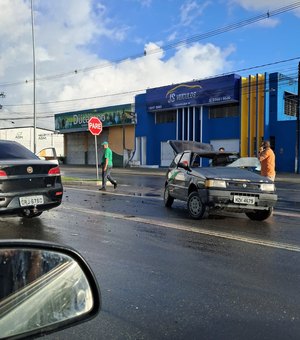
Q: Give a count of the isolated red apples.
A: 0